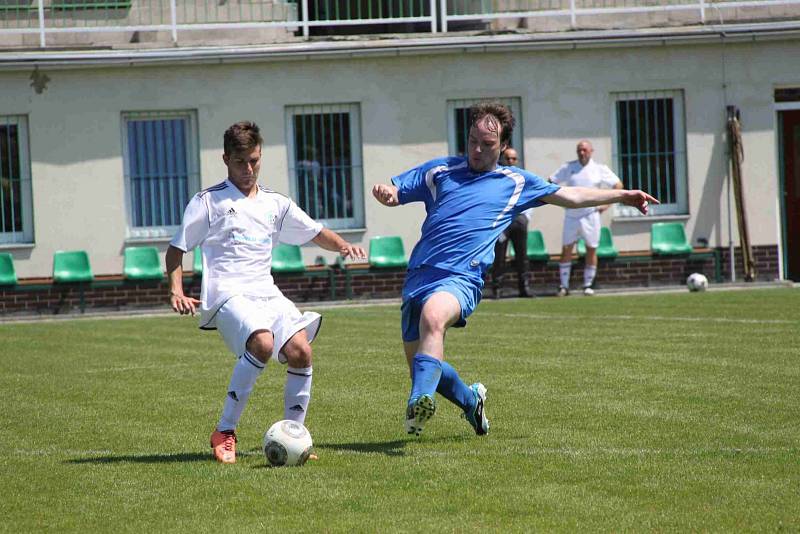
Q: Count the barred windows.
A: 5